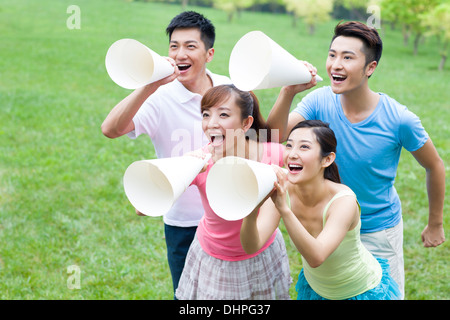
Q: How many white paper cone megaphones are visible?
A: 4